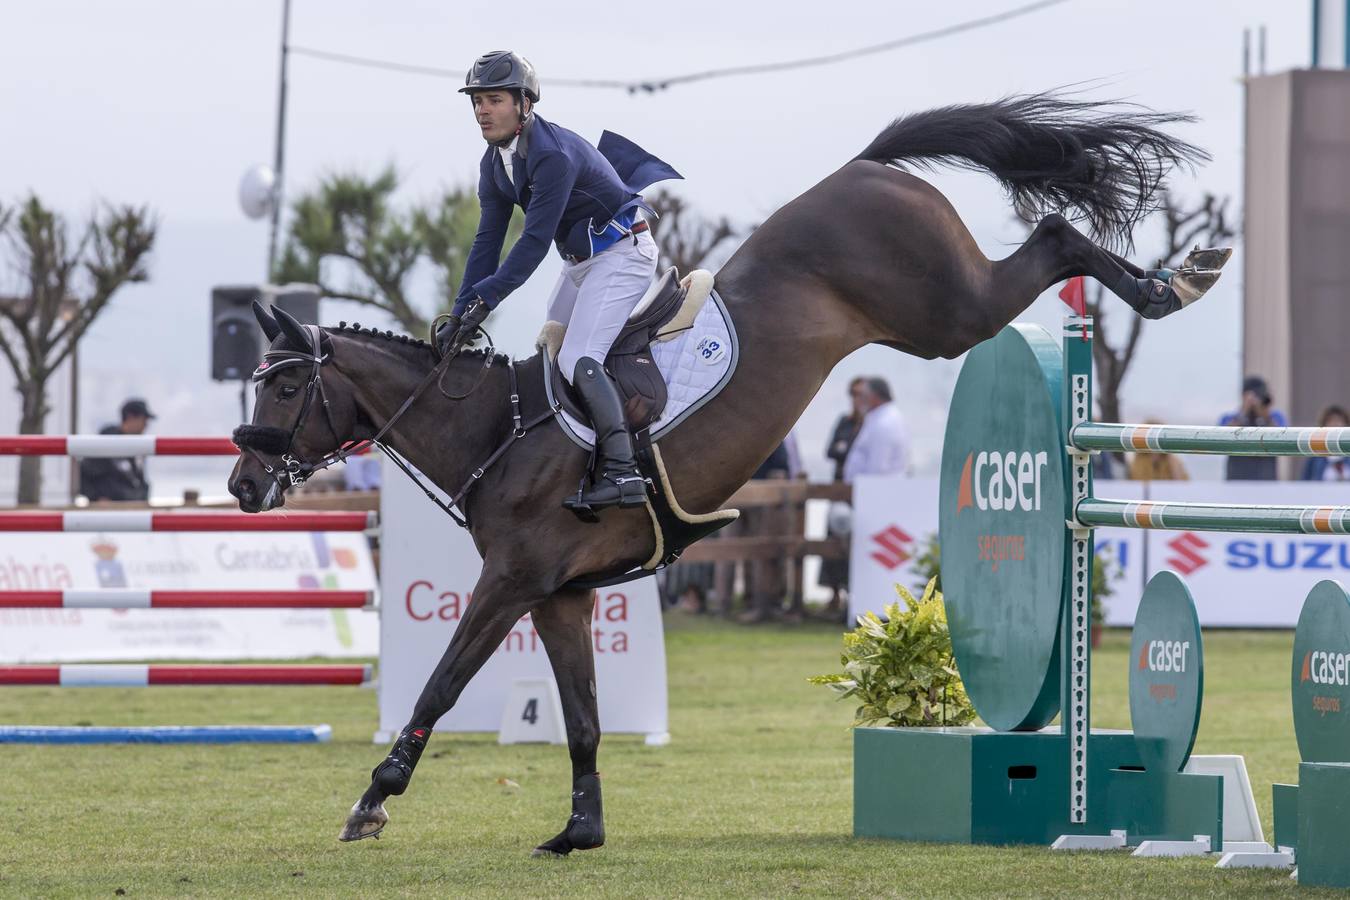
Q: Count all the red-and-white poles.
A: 4